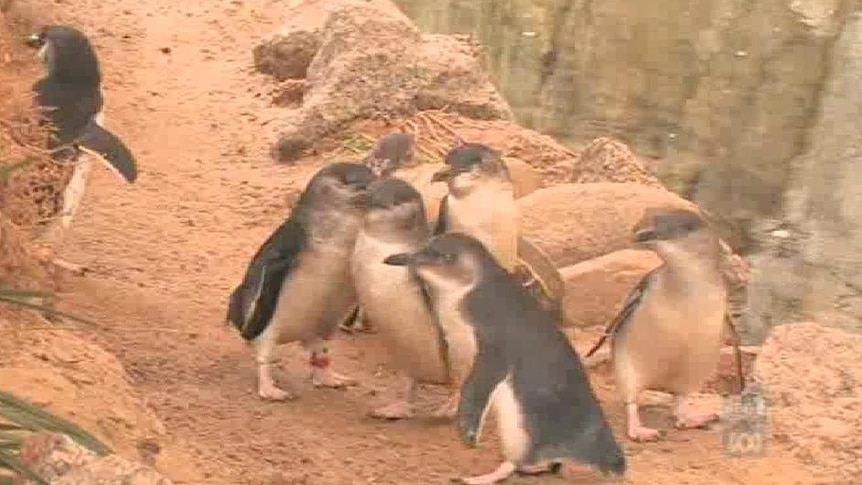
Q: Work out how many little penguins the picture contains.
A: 7